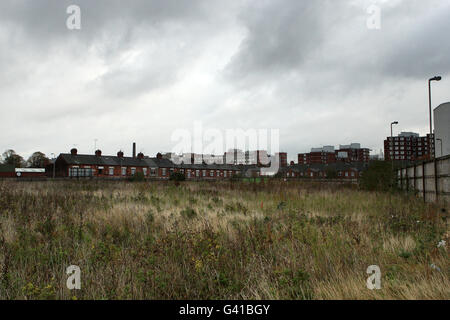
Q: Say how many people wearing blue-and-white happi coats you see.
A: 0